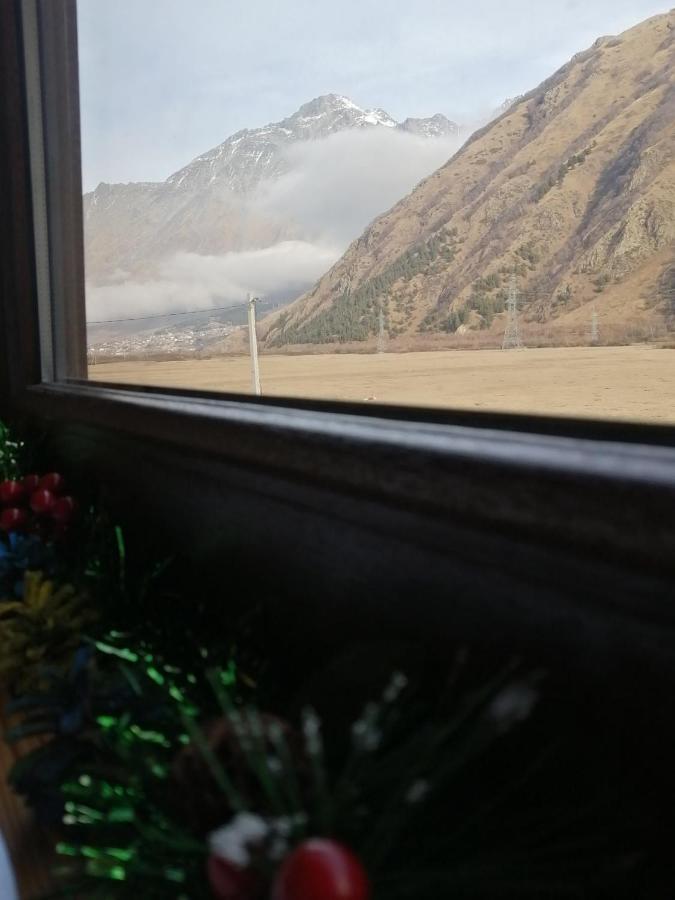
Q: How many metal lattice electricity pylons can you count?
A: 3